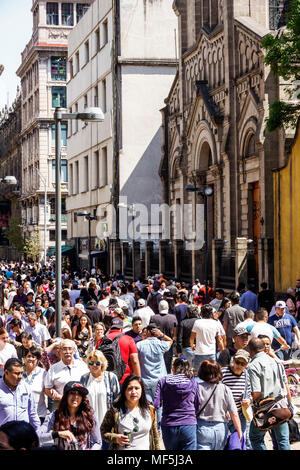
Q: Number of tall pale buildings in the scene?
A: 2